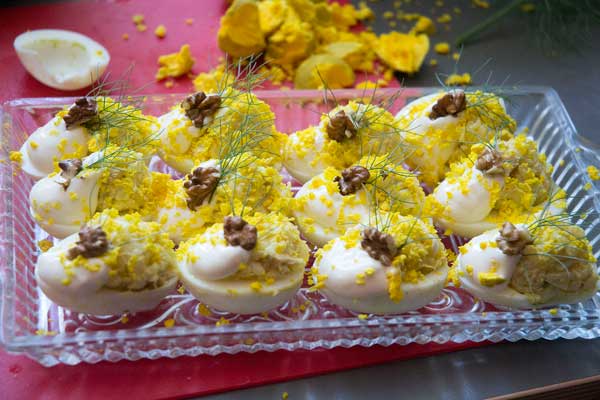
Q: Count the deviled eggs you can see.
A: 12